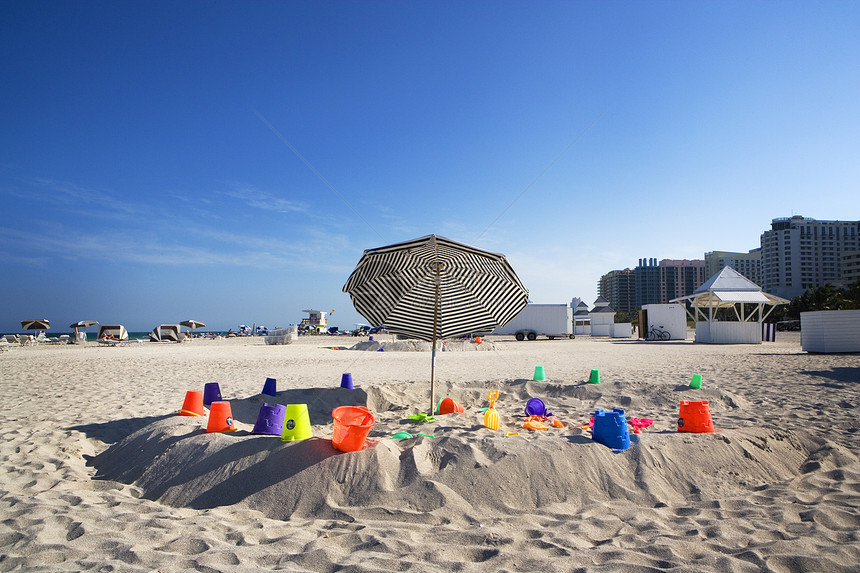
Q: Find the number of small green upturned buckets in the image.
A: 3